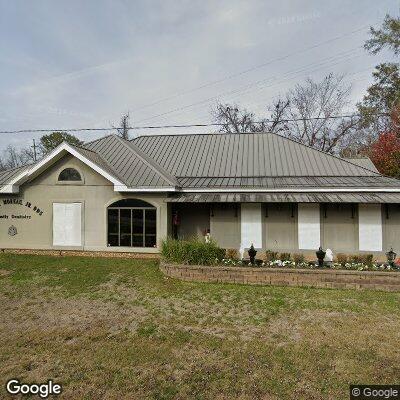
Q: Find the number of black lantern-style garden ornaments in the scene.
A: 3